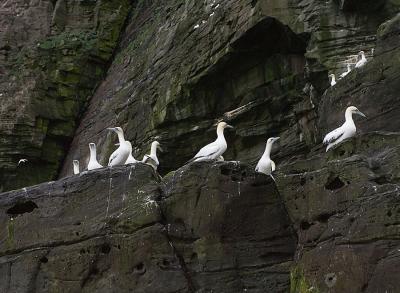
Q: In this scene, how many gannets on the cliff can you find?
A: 11